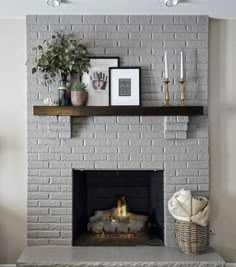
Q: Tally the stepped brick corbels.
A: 2